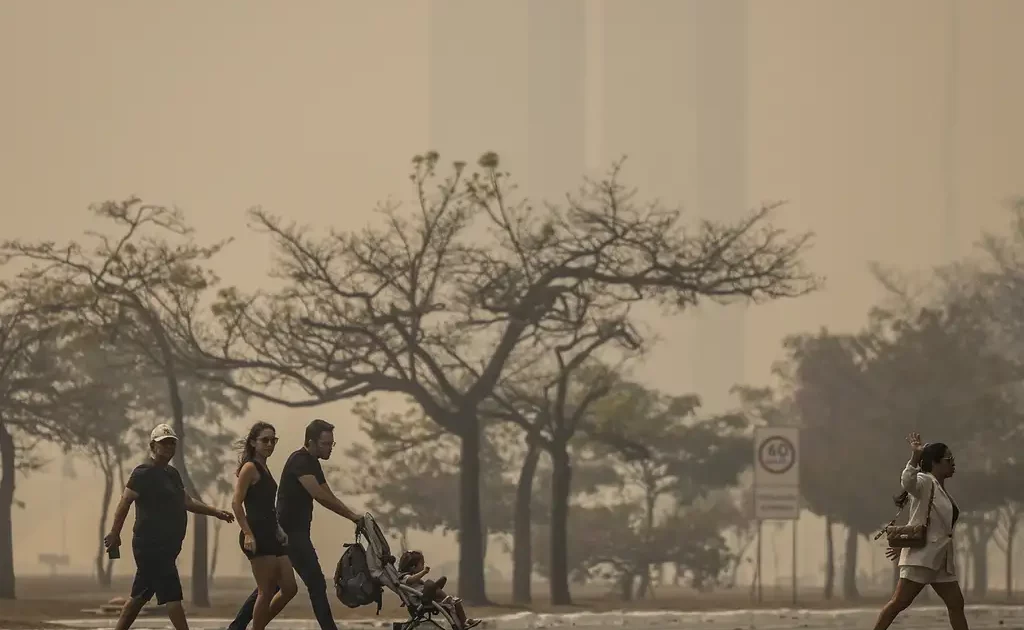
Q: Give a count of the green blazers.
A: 0